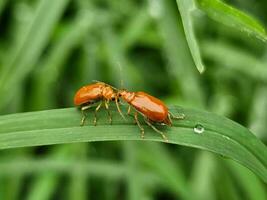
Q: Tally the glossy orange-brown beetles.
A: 2